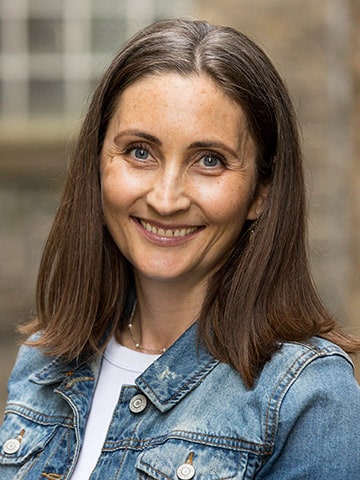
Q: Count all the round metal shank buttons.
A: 3